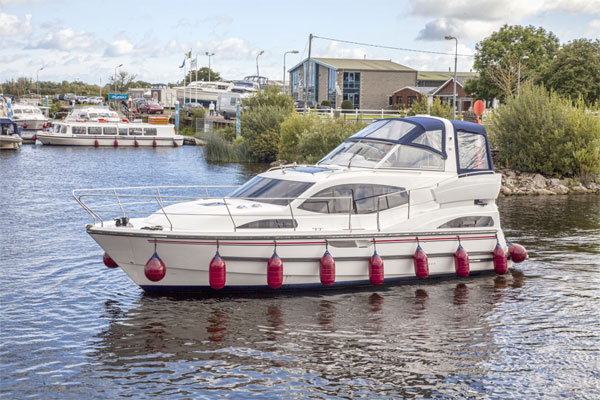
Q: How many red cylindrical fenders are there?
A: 7